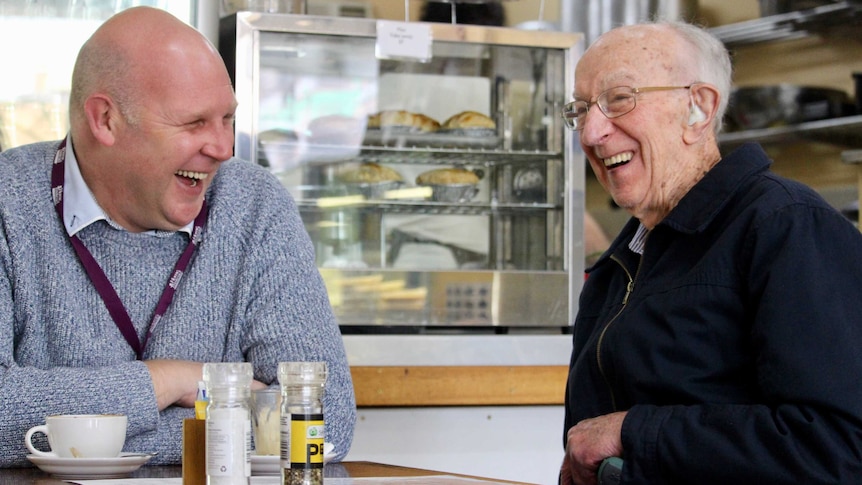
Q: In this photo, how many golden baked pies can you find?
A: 4